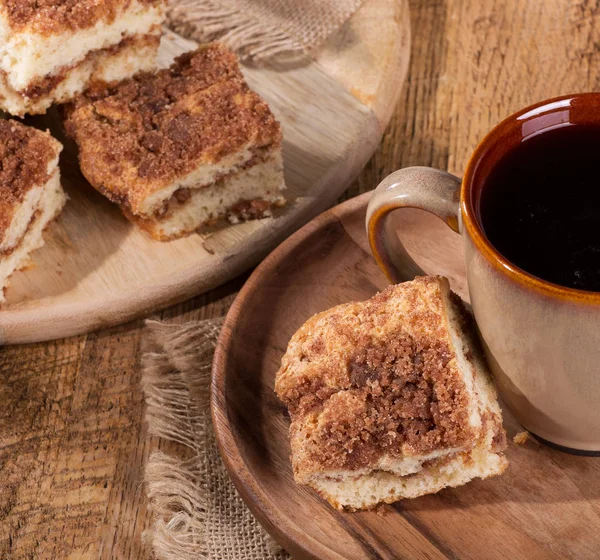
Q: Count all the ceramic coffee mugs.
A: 1